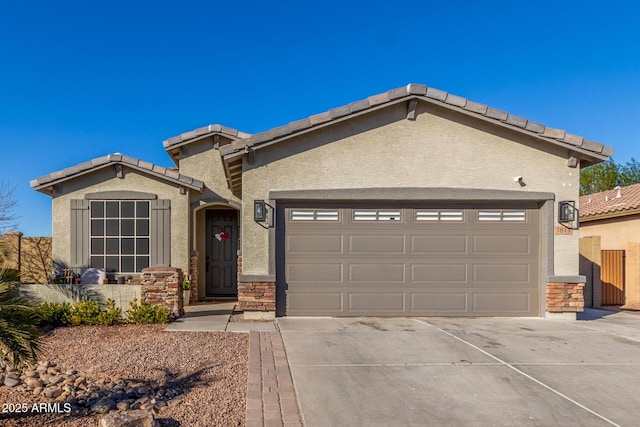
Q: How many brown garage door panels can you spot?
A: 12